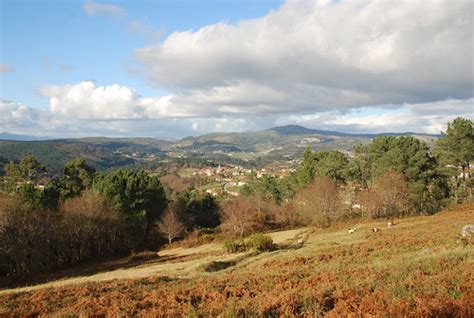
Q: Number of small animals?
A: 3